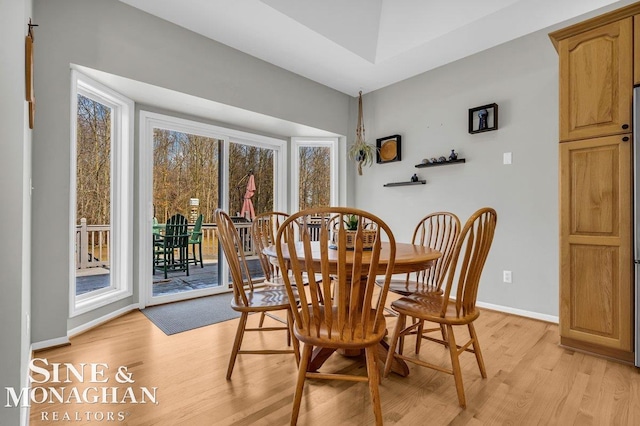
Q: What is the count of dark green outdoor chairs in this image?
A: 2